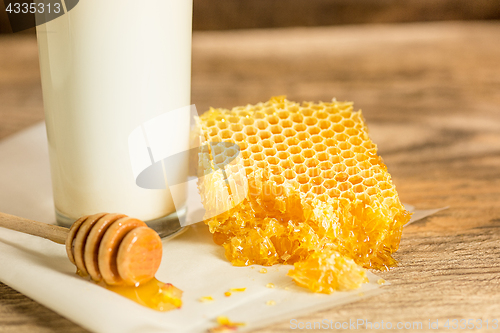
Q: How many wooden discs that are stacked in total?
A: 5